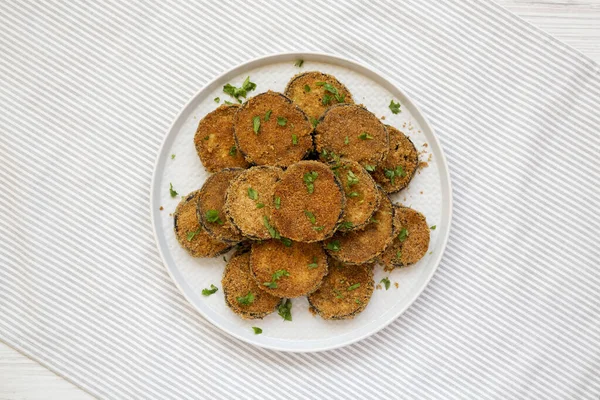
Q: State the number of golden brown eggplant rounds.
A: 15